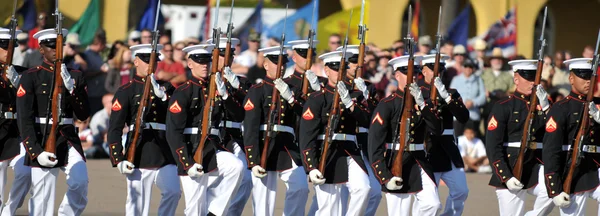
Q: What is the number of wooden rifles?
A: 13